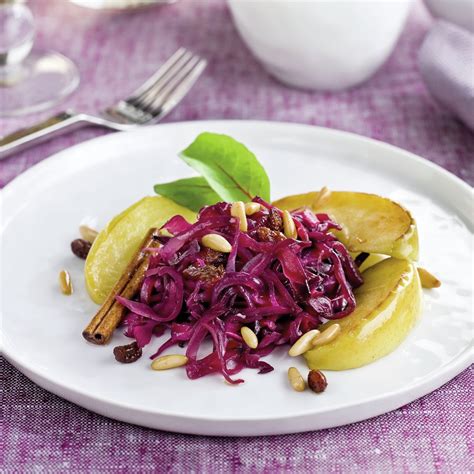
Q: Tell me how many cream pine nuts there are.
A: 13